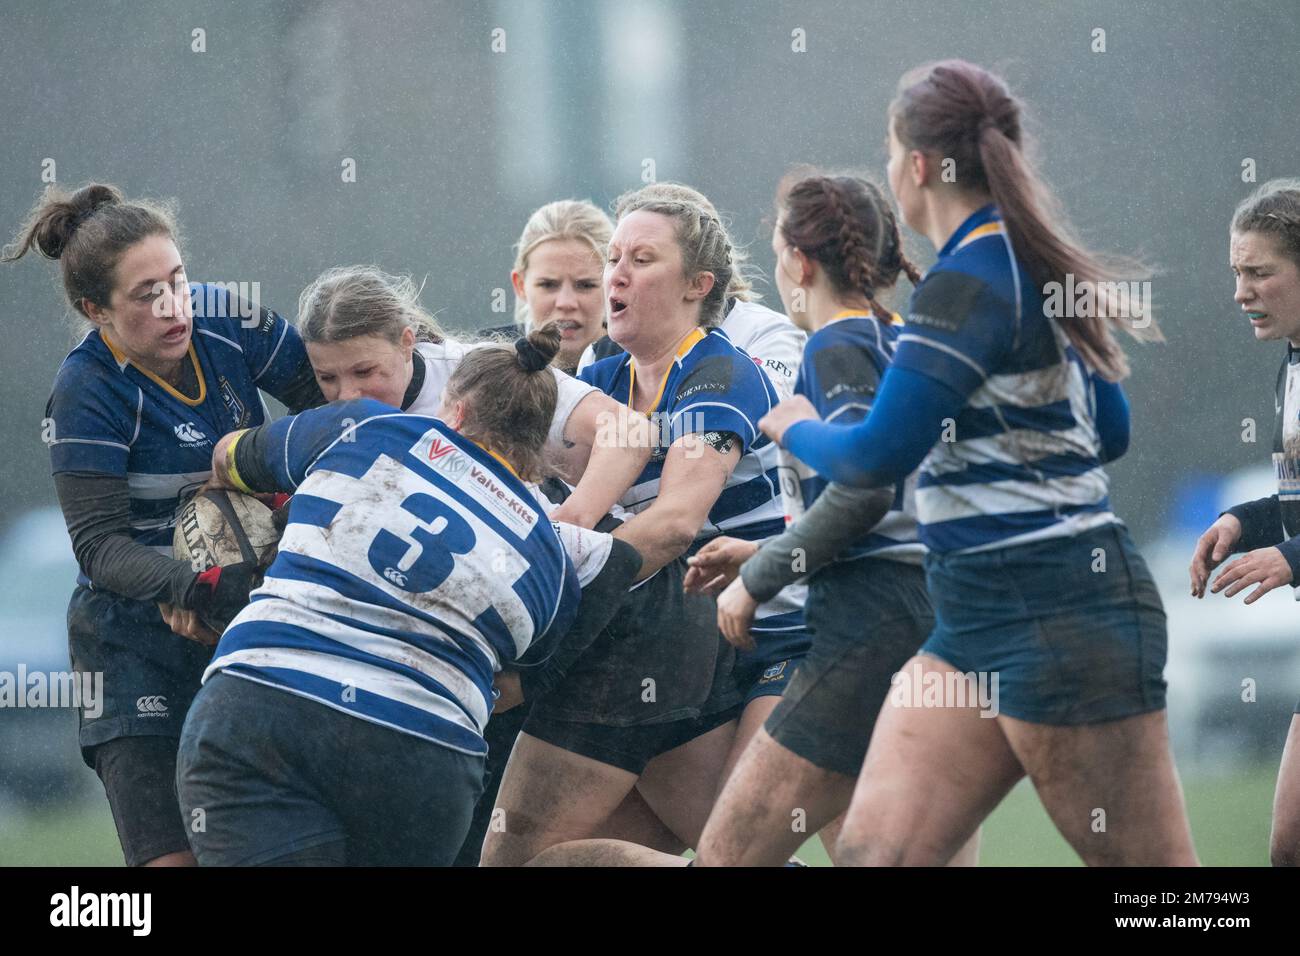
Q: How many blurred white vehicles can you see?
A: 2